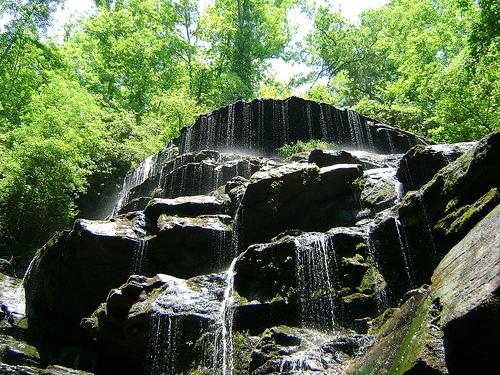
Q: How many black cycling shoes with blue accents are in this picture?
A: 0